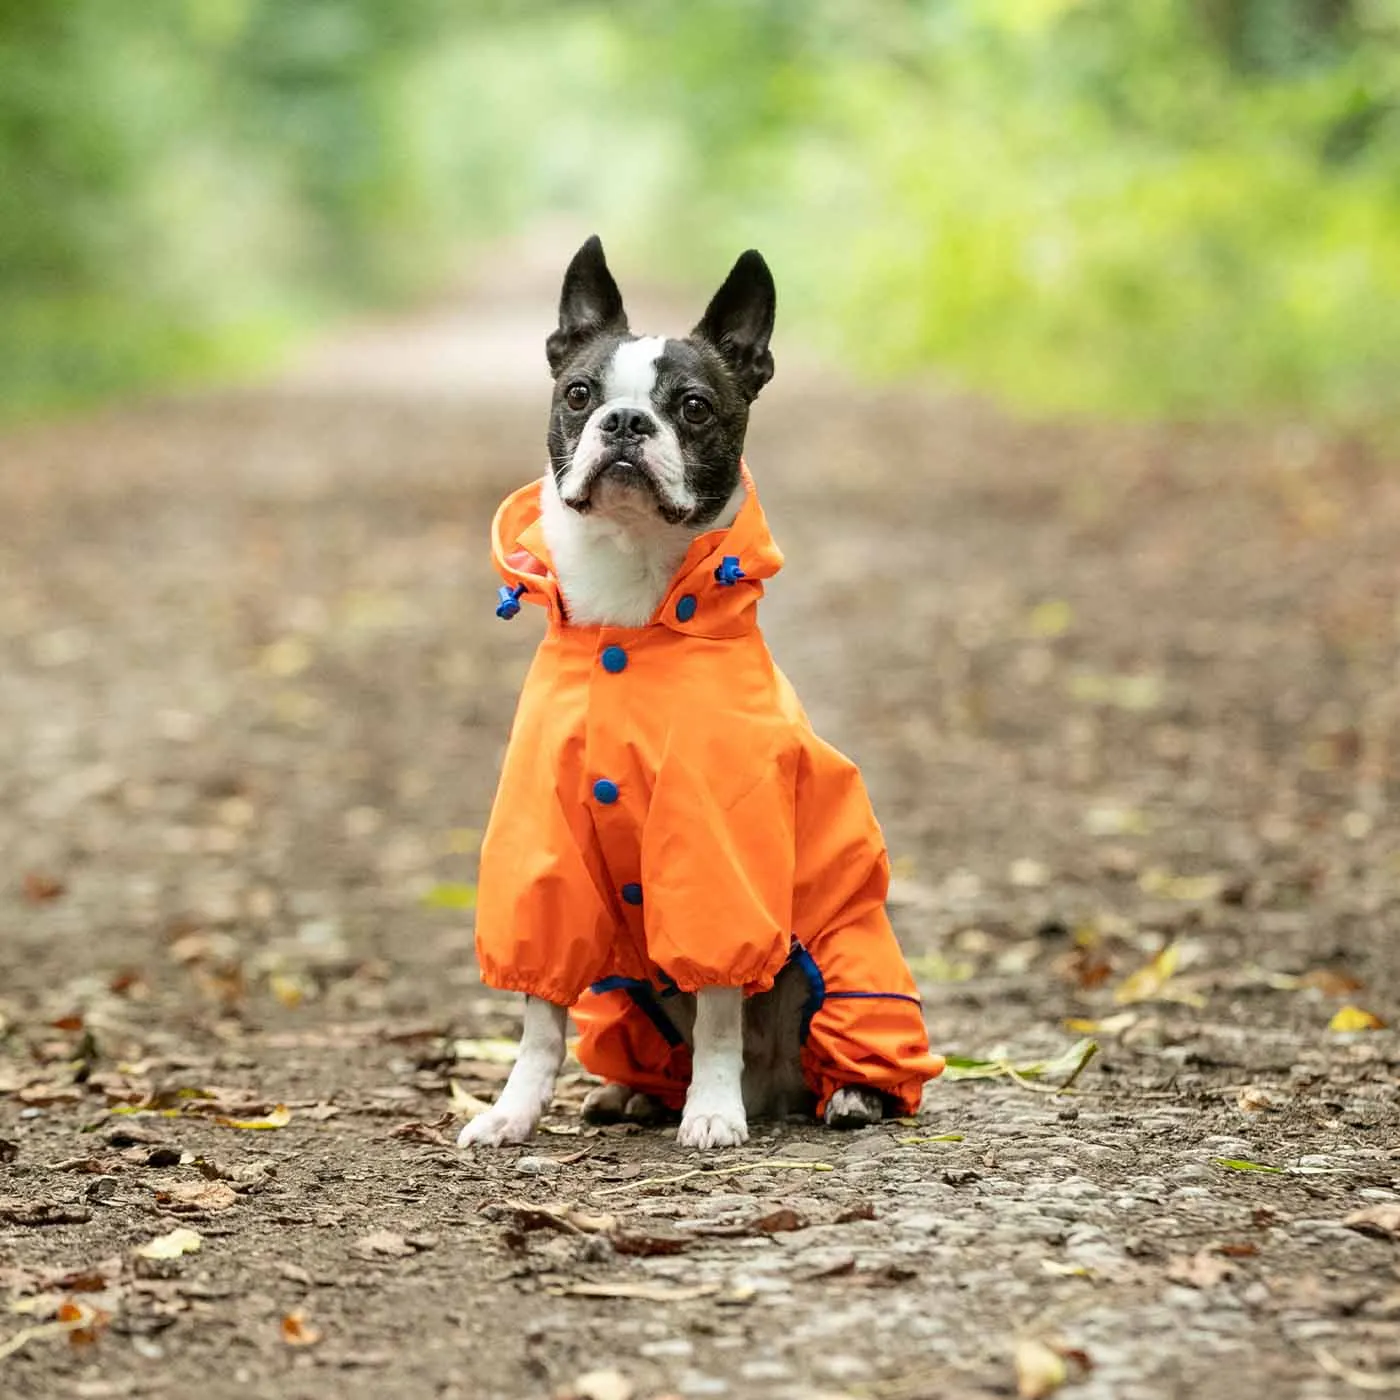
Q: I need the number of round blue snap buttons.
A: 4